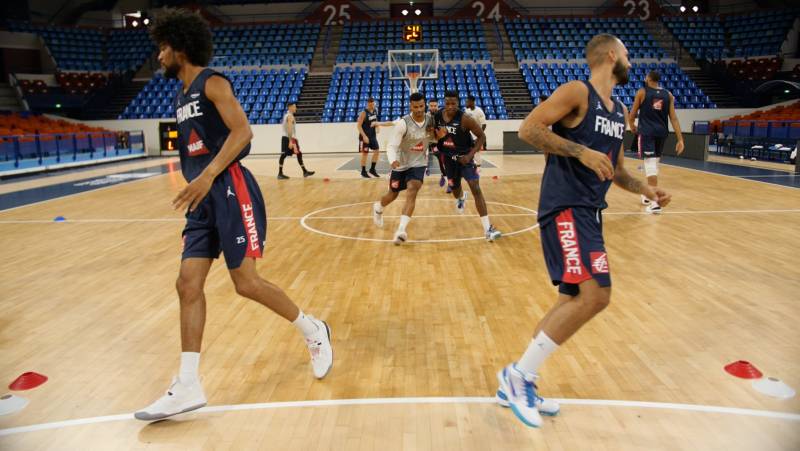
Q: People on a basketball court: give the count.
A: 9